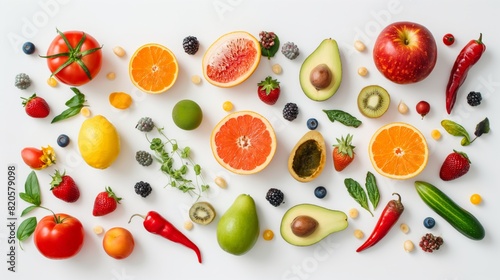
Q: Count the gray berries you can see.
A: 4